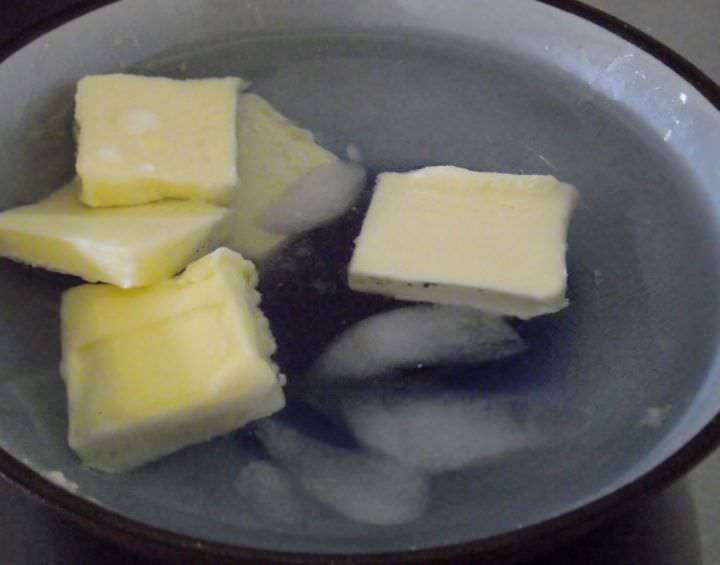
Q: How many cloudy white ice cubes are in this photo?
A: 5